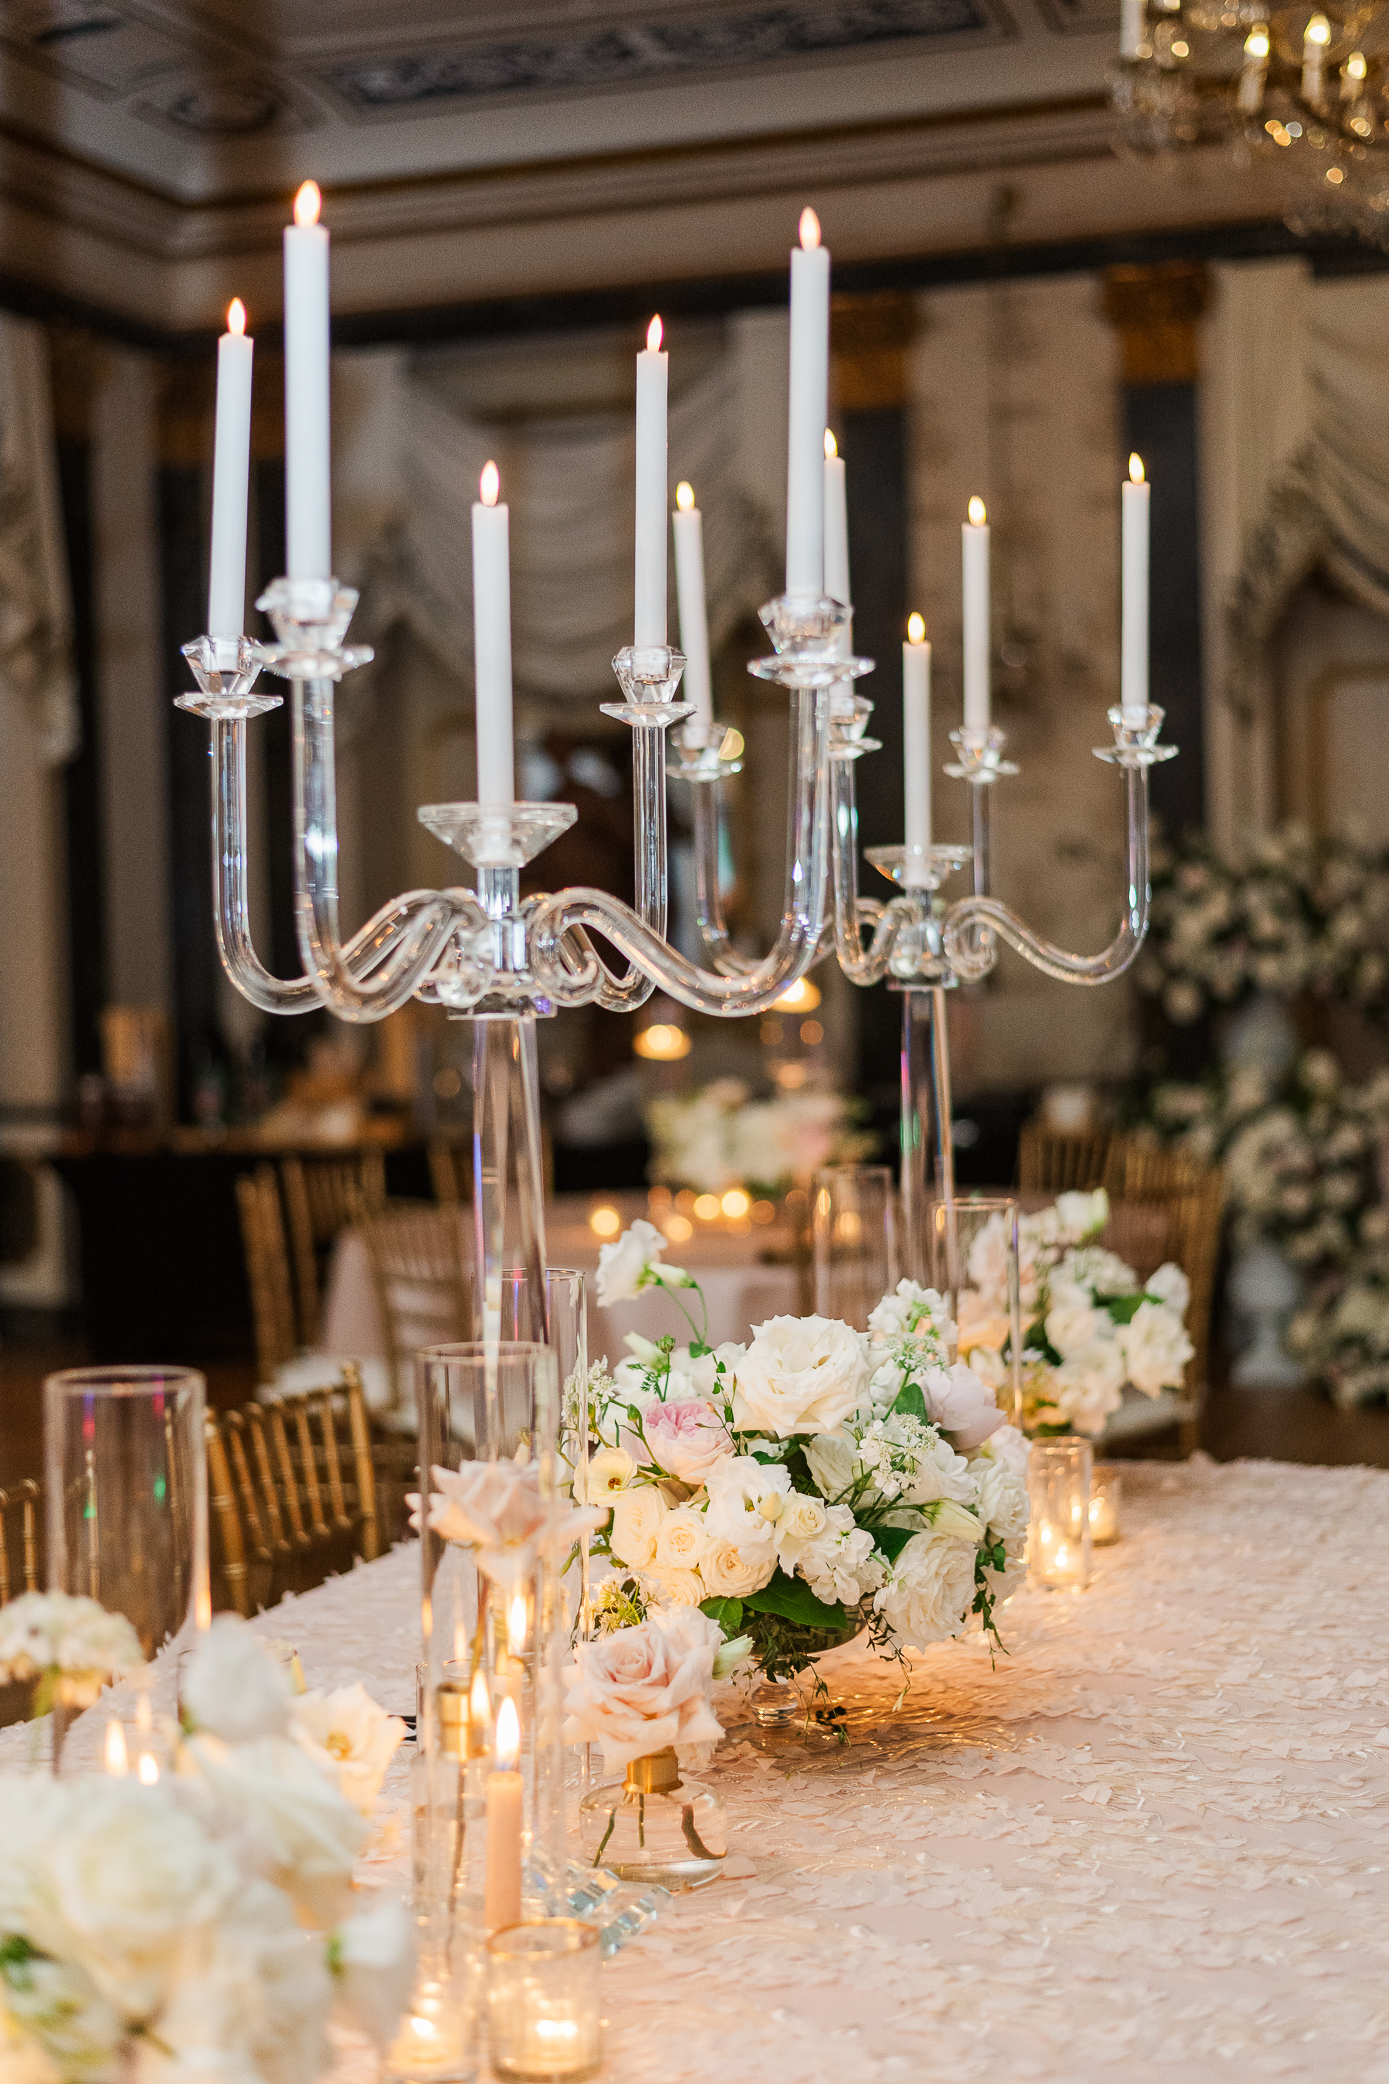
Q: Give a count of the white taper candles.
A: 10